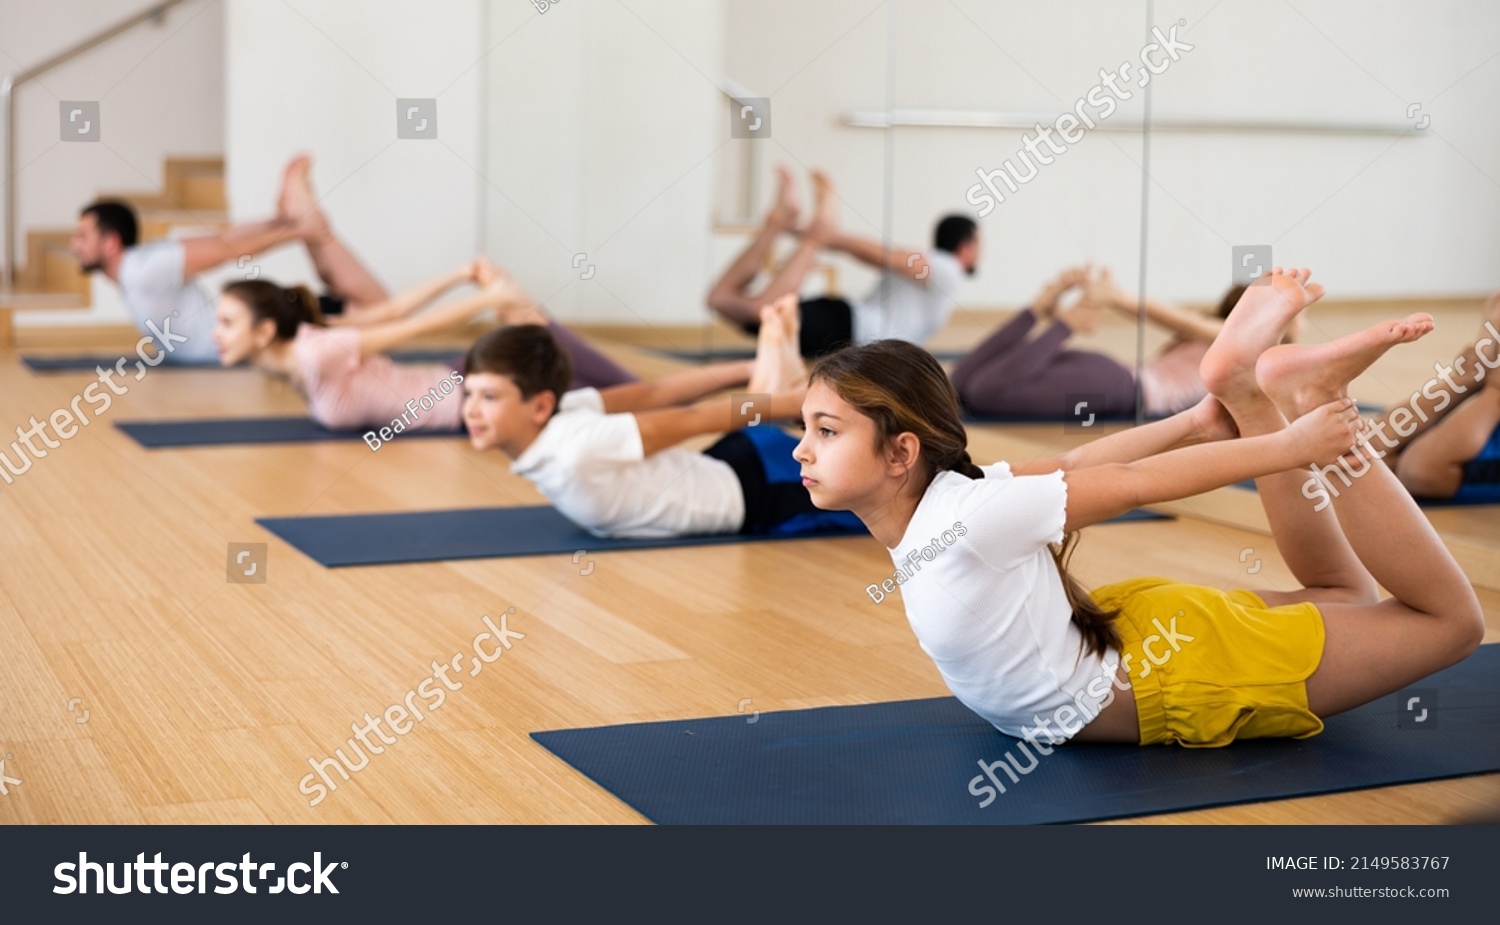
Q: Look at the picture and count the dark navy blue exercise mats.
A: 4